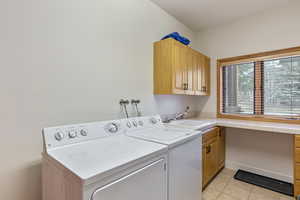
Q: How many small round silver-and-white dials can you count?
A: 8